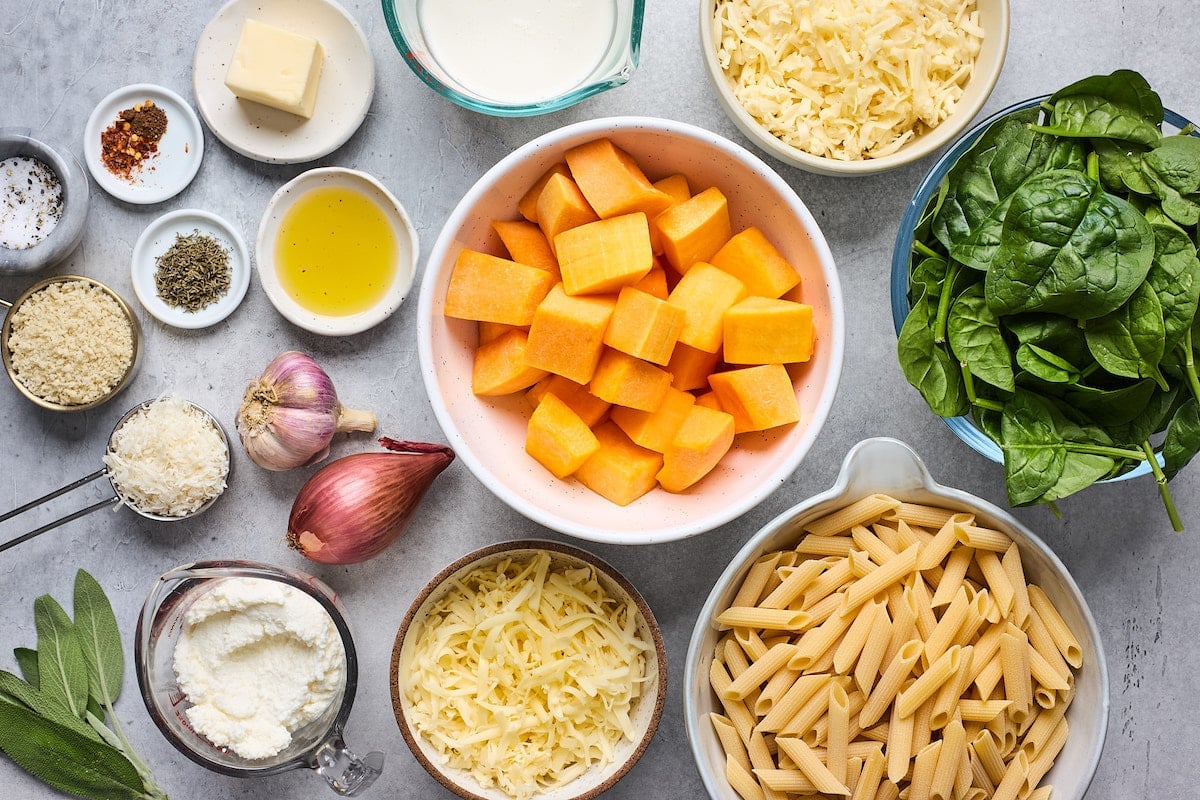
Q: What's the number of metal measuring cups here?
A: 2